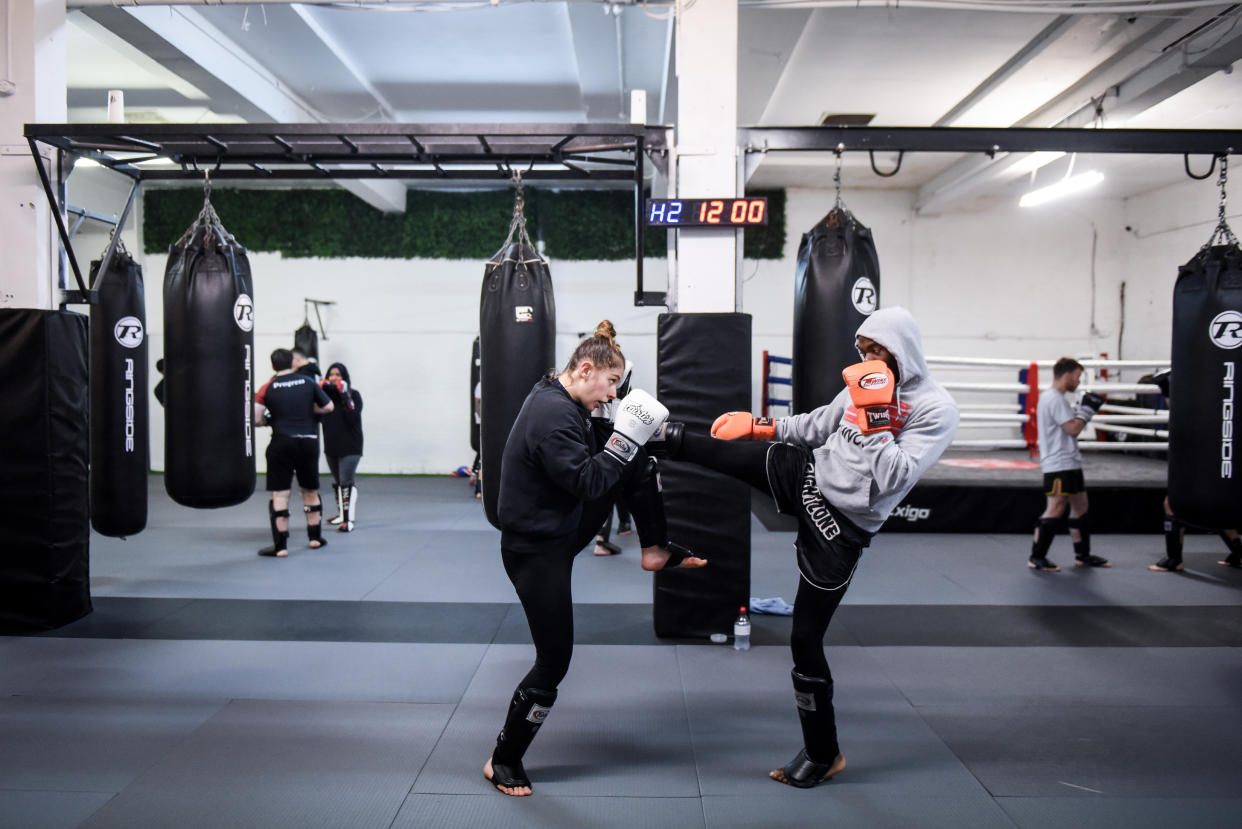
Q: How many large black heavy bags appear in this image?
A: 5